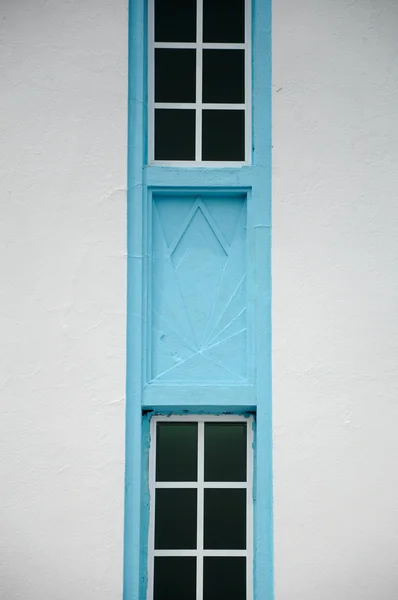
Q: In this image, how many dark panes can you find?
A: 12